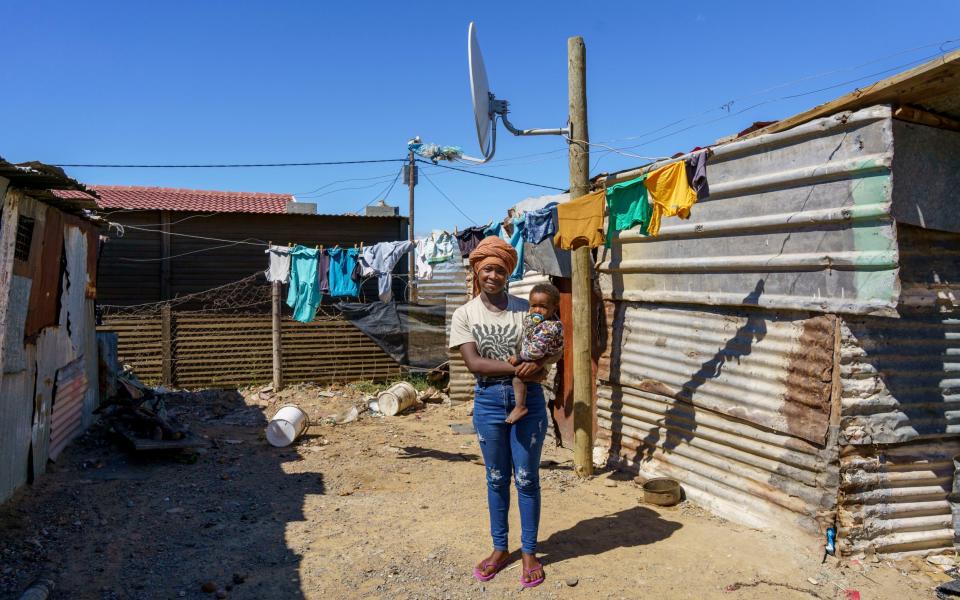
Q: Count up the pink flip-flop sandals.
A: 2